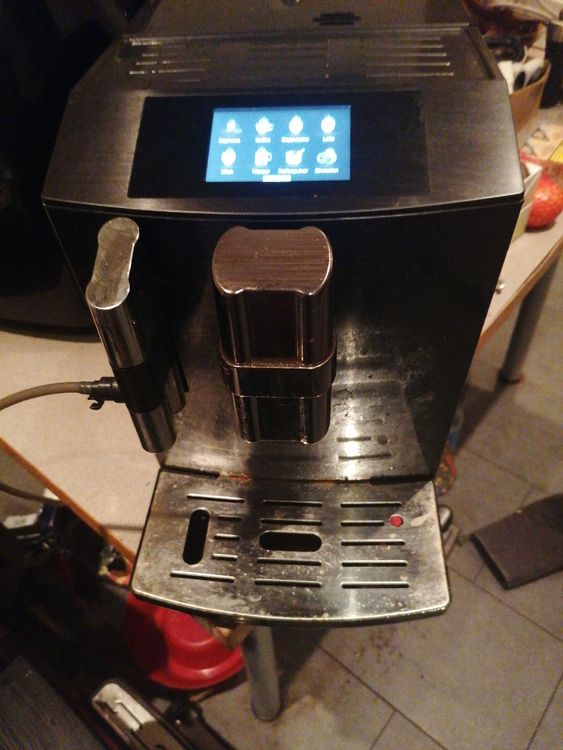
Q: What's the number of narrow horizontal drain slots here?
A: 14